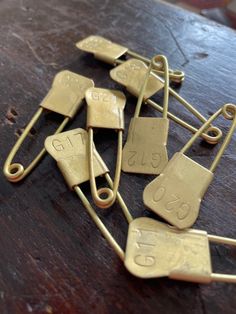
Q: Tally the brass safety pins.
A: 8